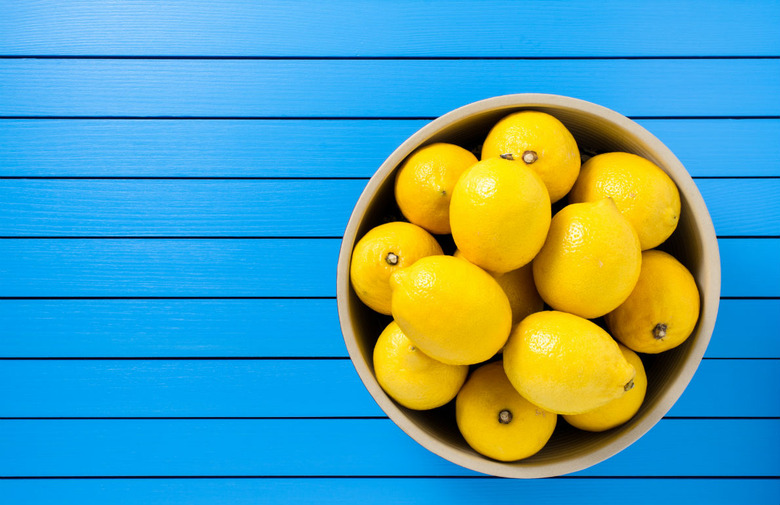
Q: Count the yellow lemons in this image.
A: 13